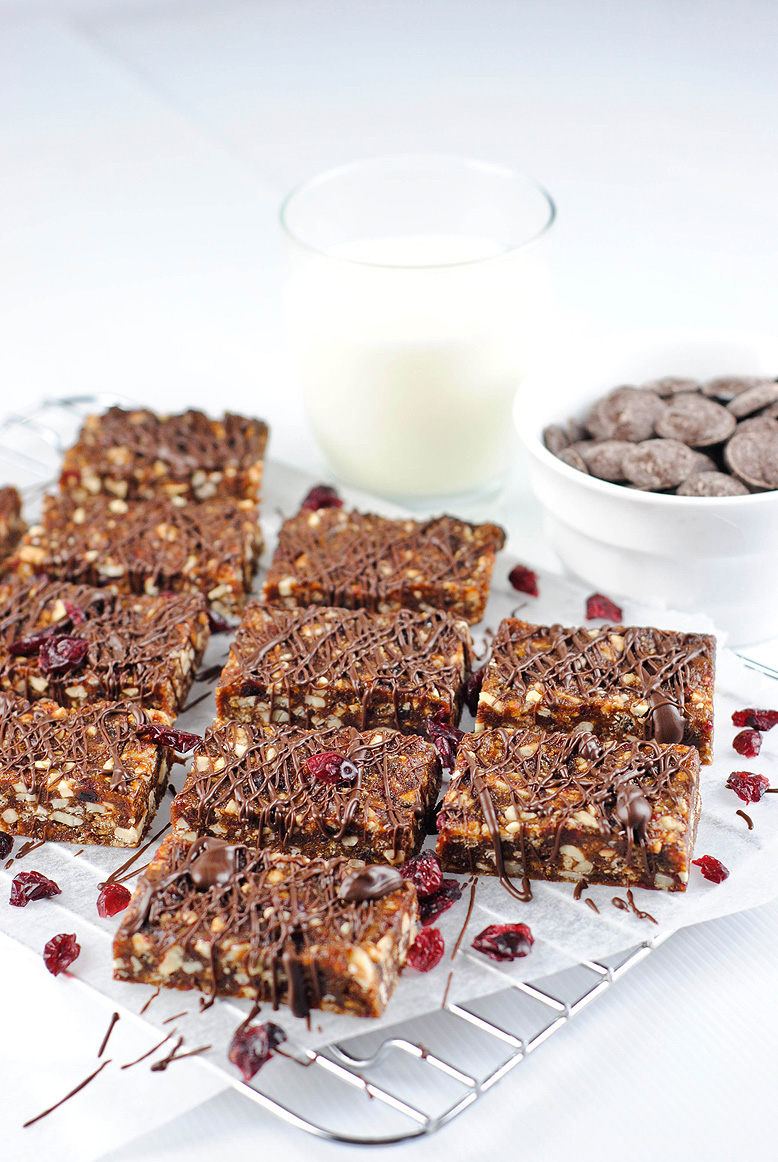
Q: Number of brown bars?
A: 11